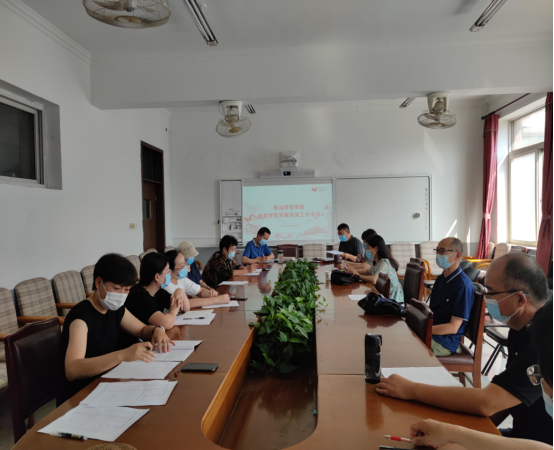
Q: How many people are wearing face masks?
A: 12